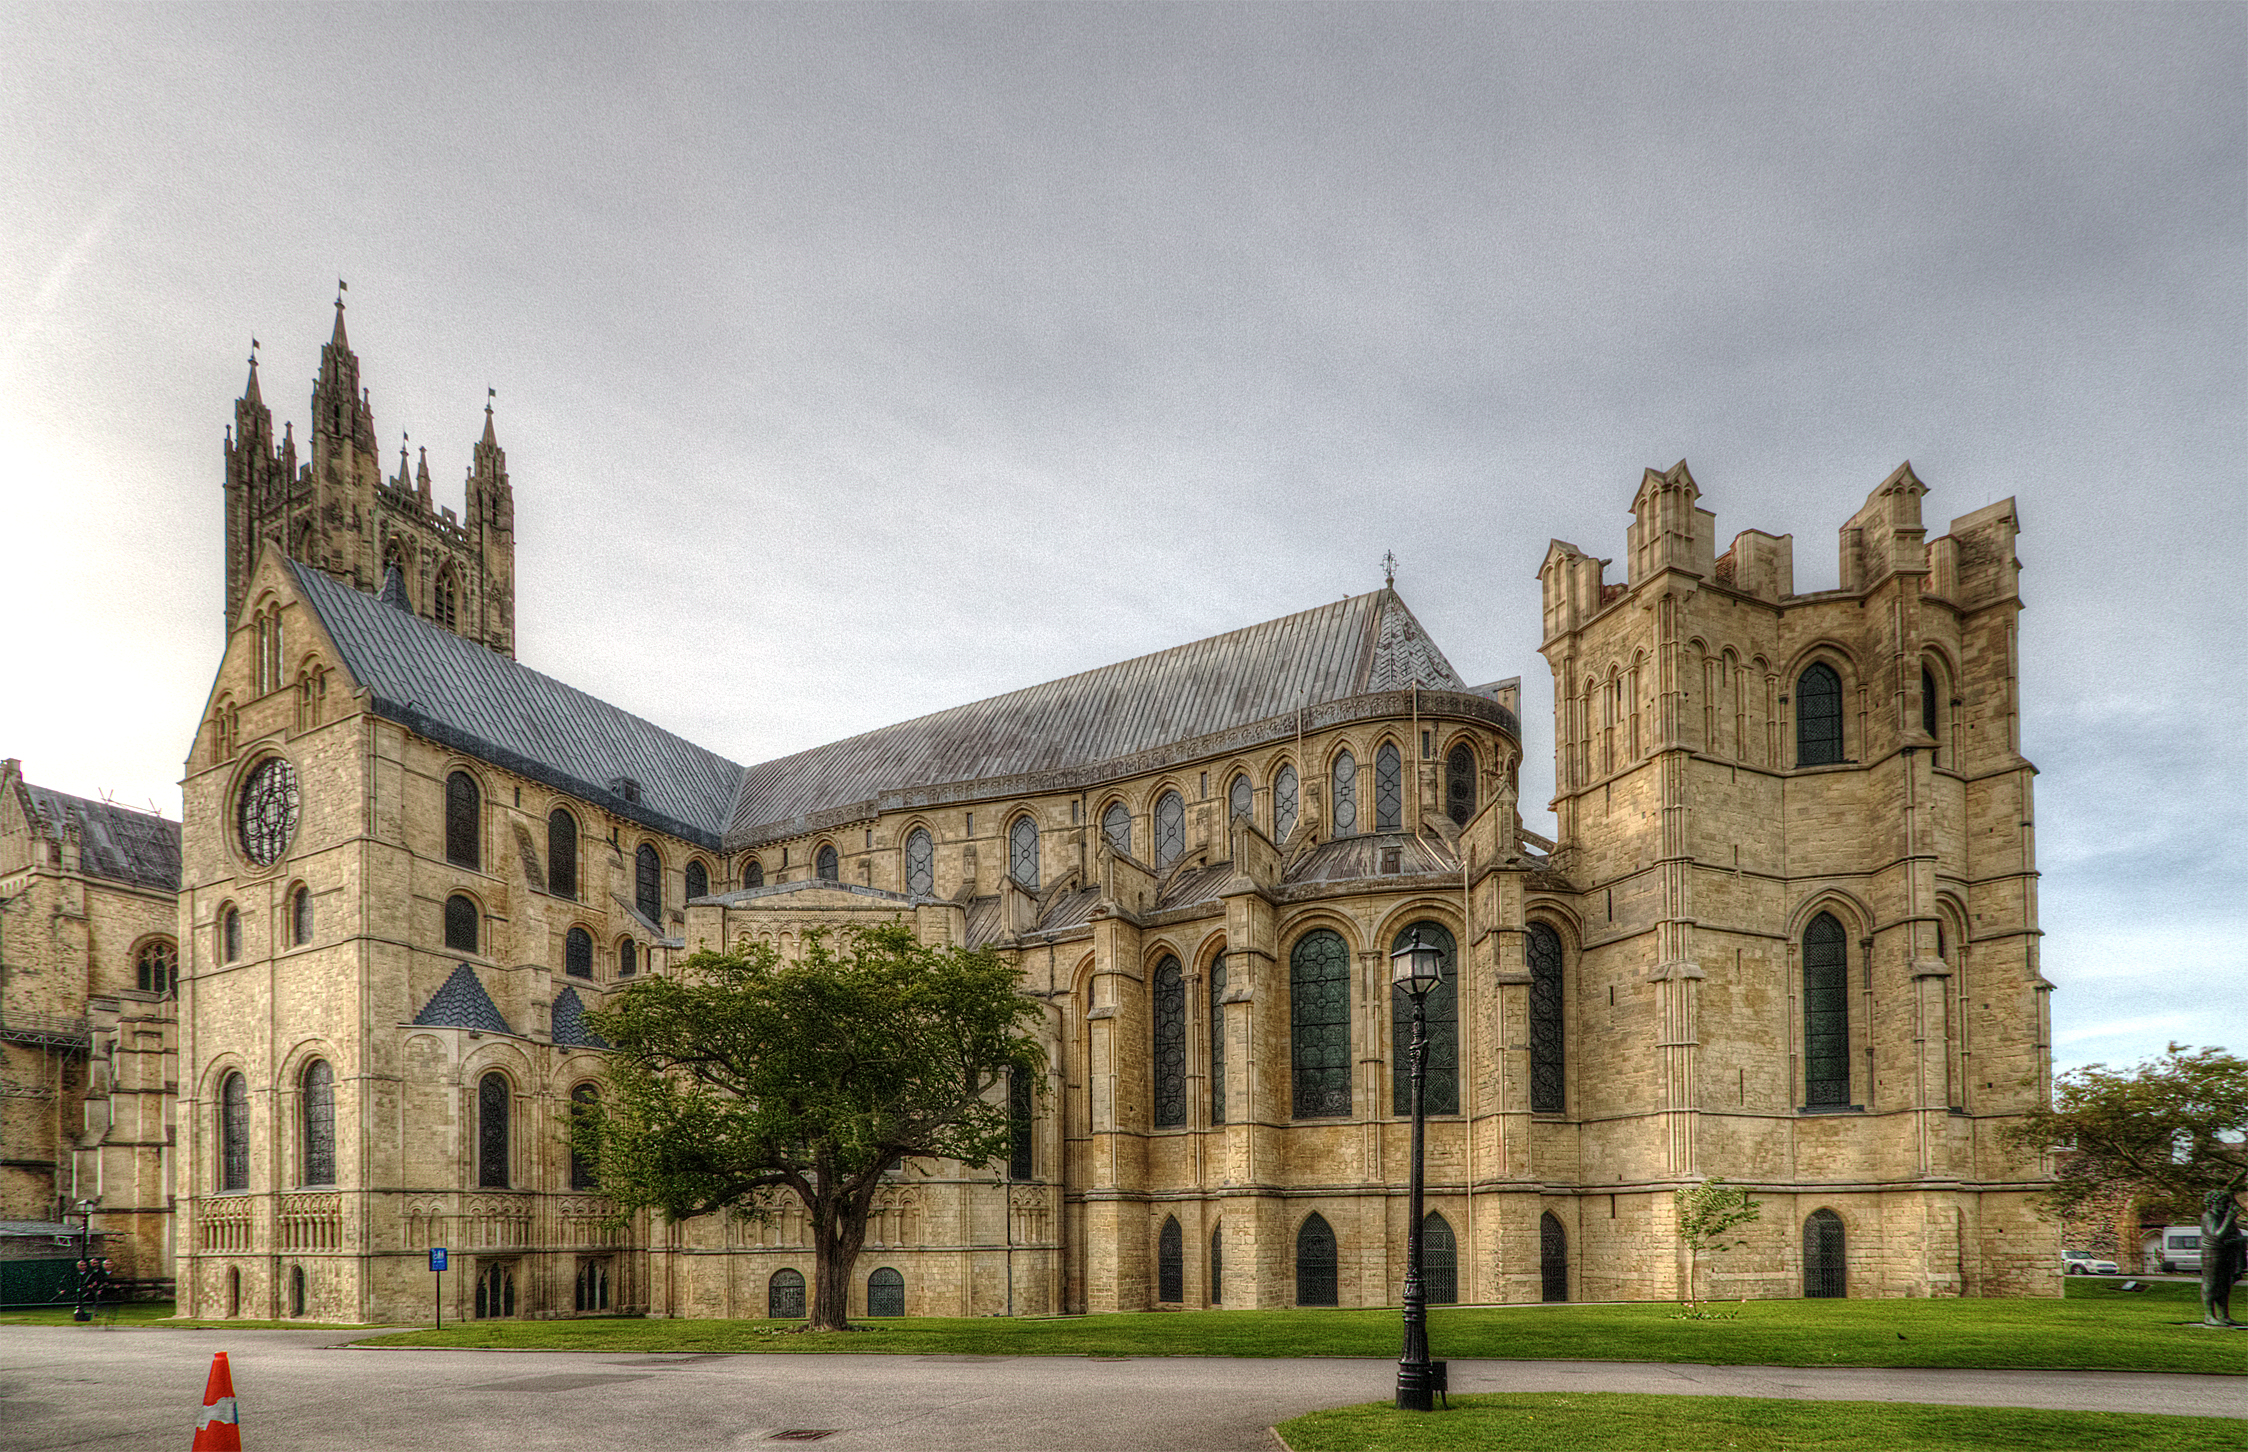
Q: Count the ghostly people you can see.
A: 3